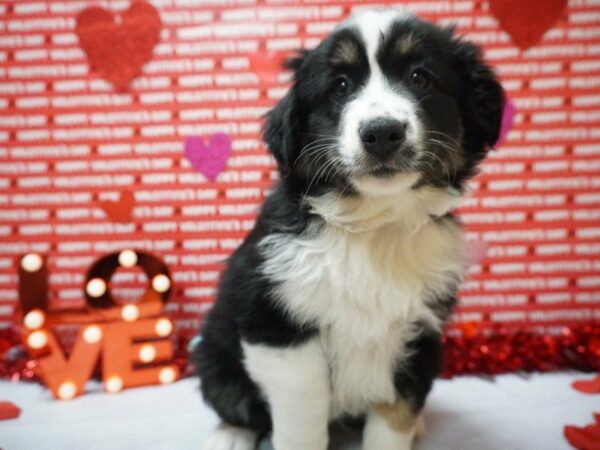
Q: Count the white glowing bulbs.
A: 13